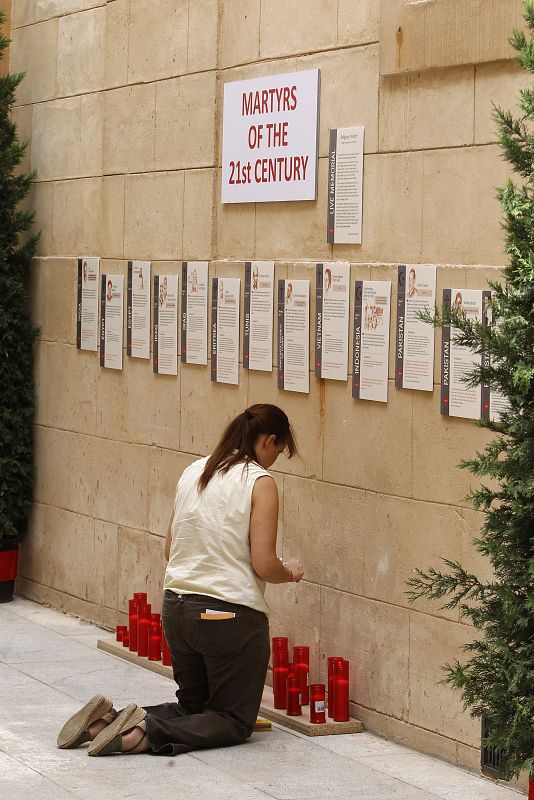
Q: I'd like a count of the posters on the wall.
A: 15